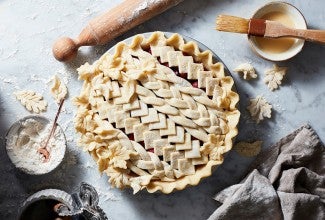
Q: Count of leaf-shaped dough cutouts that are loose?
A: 6